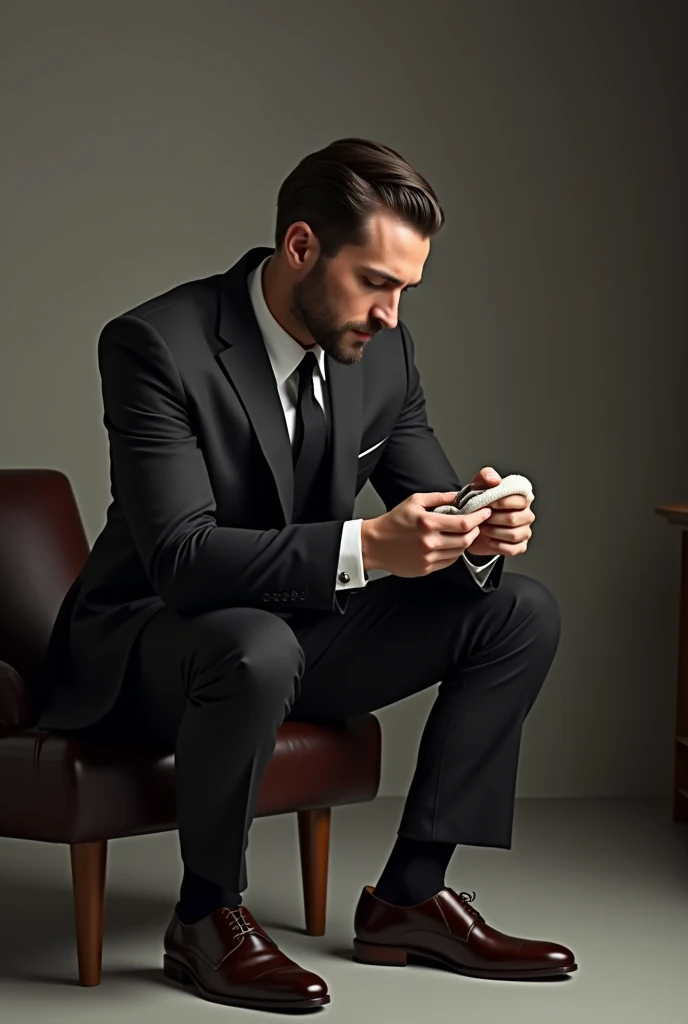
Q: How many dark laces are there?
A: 1